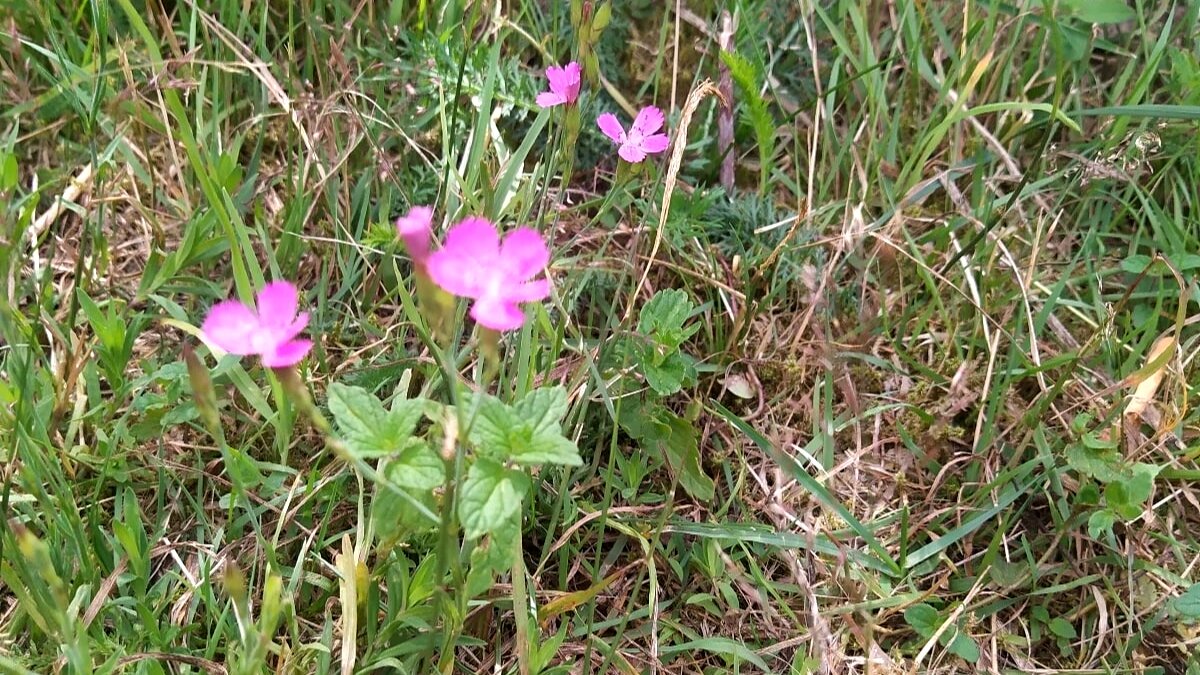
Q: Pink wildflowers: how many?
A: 5